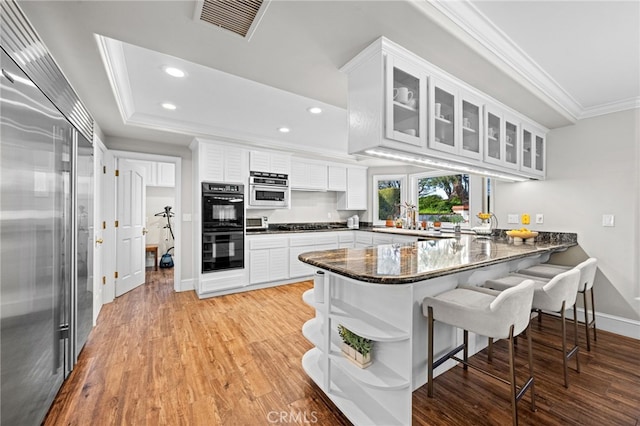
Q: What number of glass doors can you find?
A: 7